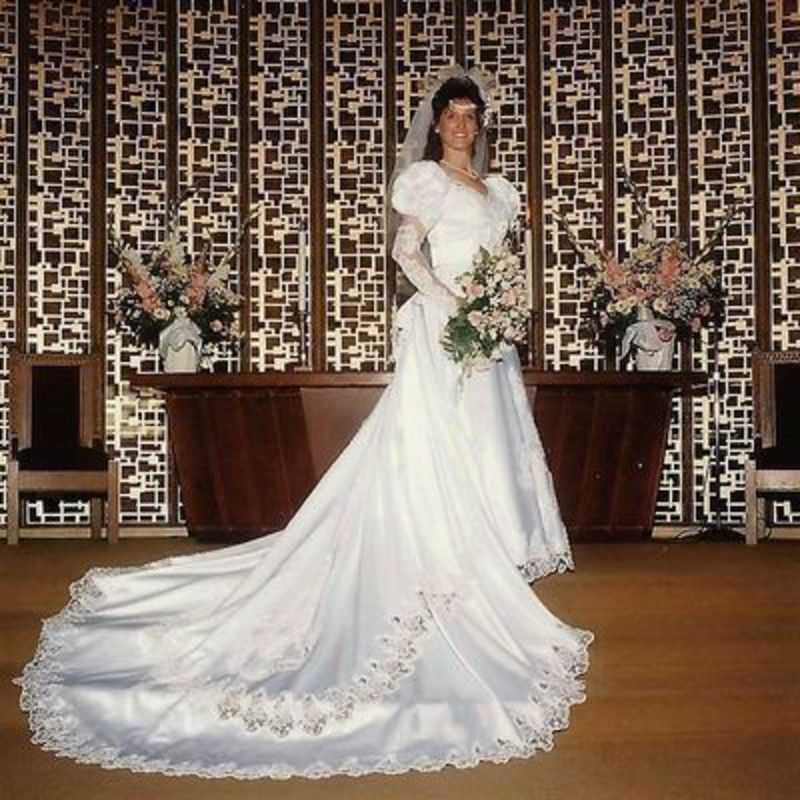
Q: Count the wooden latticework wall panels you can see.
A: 12